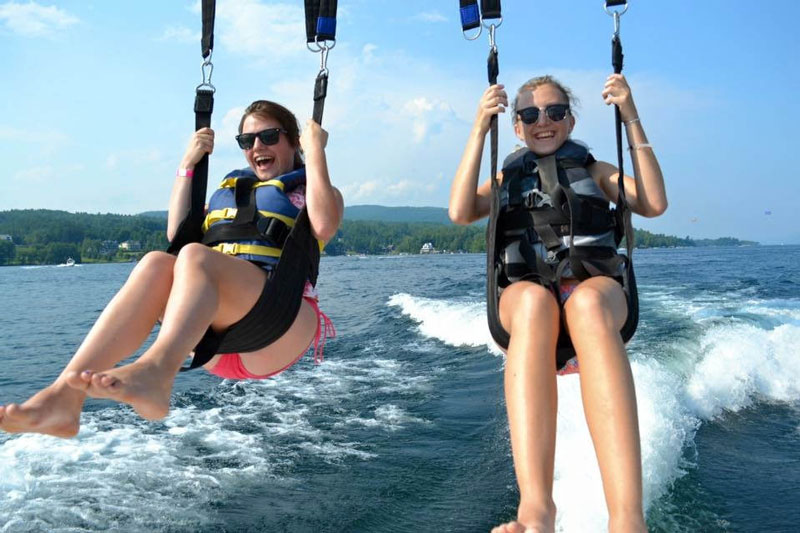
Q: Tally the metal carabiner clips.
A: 4